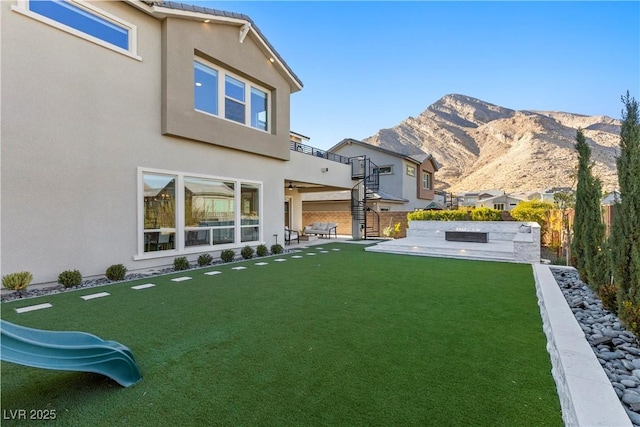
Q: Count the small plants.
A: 9